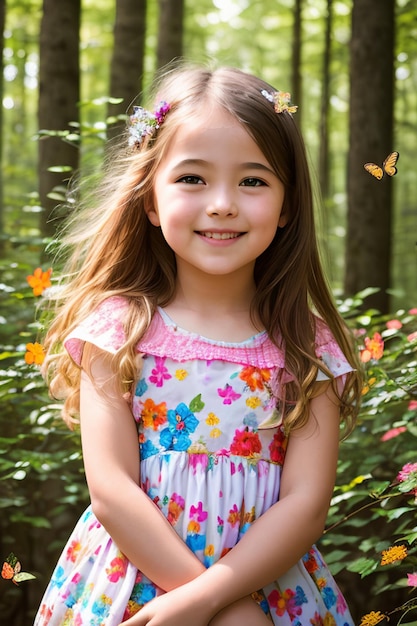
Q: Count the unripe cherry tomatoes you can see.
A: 0